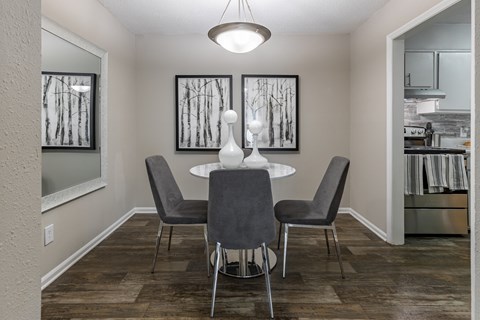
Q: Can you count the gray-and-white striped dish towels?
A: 3